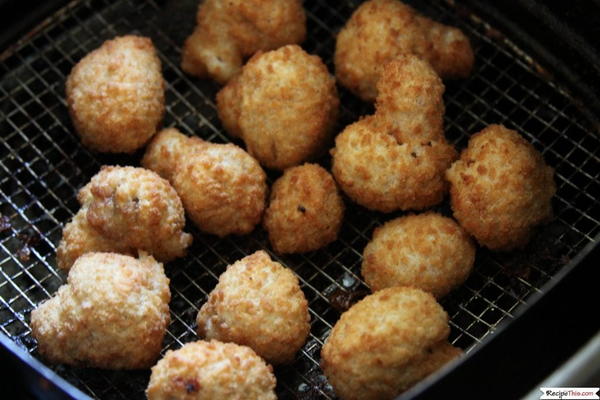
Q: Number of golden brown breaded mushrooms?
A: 14